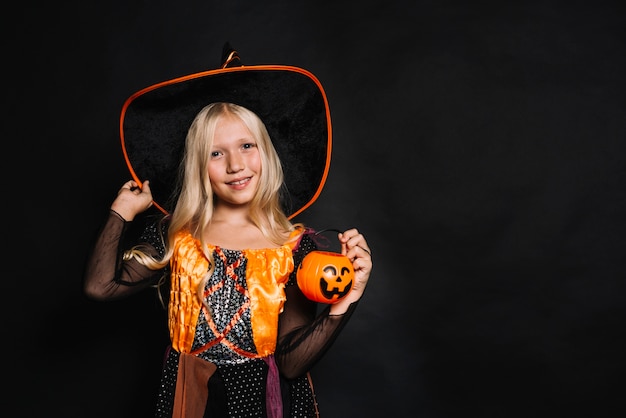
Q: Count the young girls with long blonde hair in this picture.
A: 1